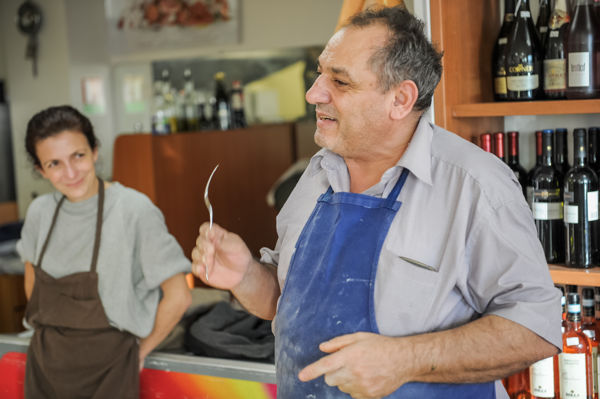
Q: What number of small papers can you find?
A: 2